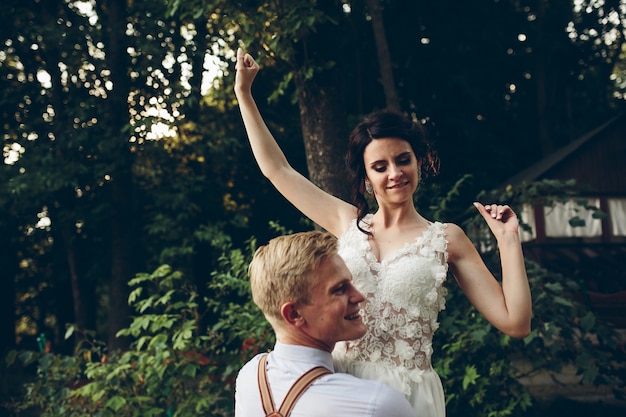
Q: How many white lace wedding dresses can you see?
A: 1